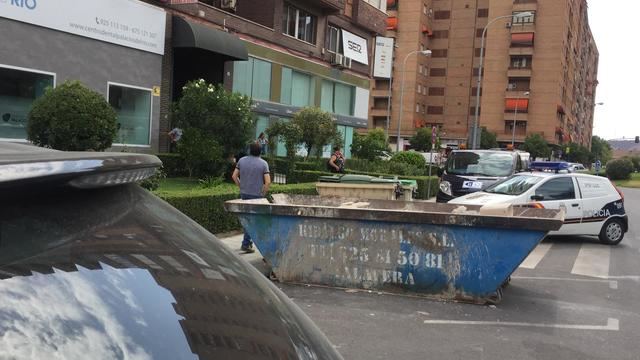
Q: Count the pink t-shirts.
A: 0